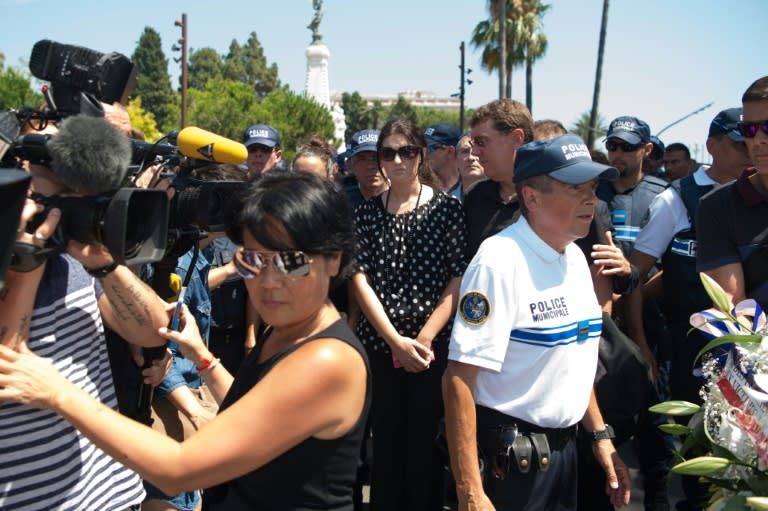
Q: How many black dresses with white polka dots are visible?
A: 1